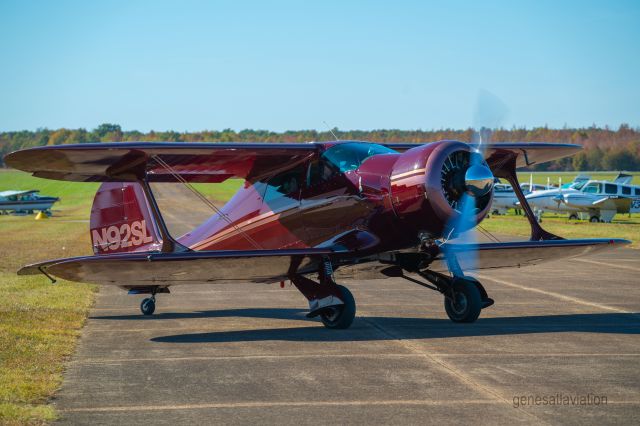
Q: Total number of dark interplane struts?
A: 2